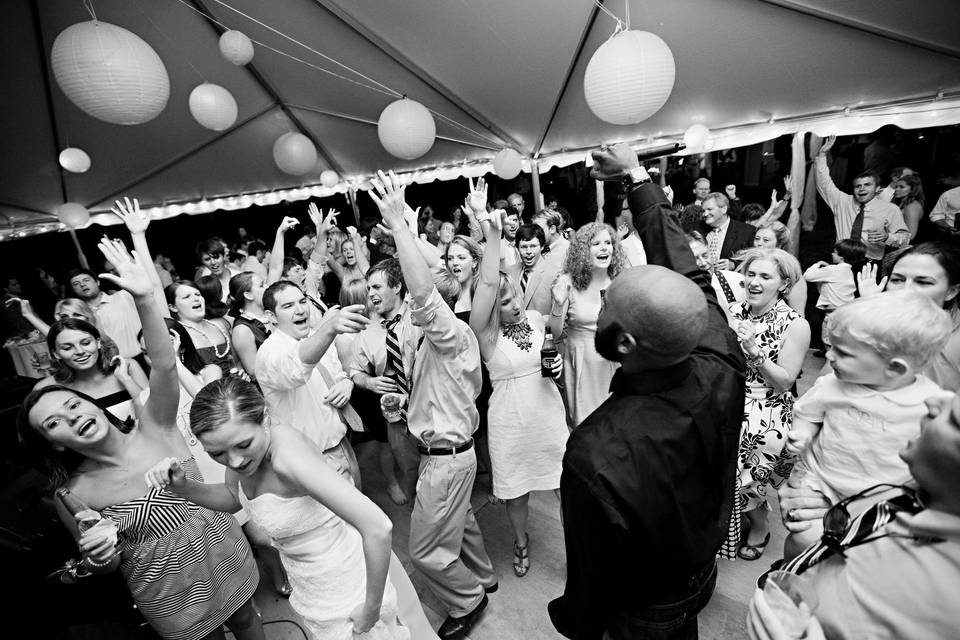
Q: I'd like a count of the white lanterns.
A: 11